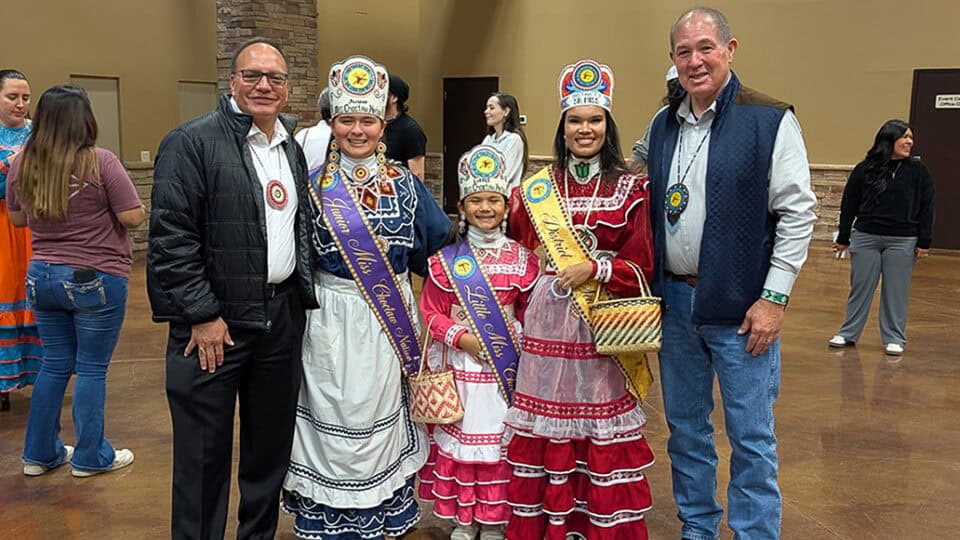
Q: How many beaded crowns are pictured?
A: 3